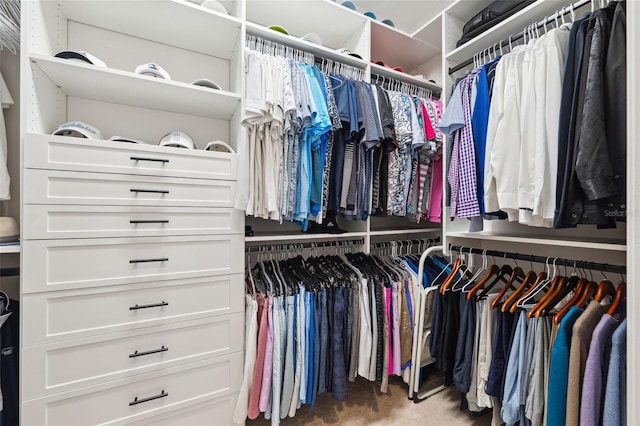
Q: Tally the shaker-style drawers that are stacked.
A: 7